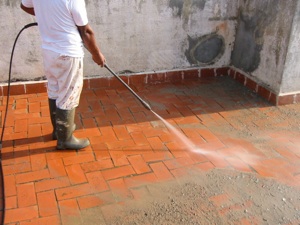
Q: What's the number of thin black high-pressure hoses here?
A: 1